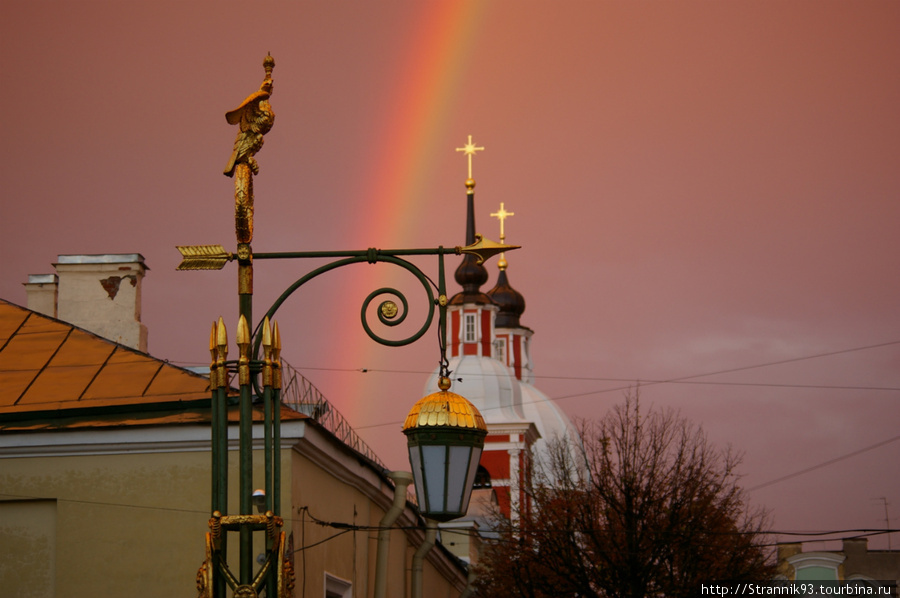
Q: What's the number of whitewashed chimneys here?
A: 2